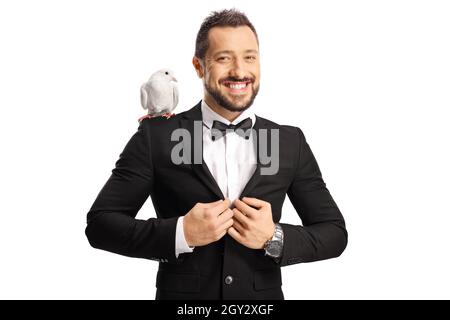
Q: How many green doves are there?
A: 0